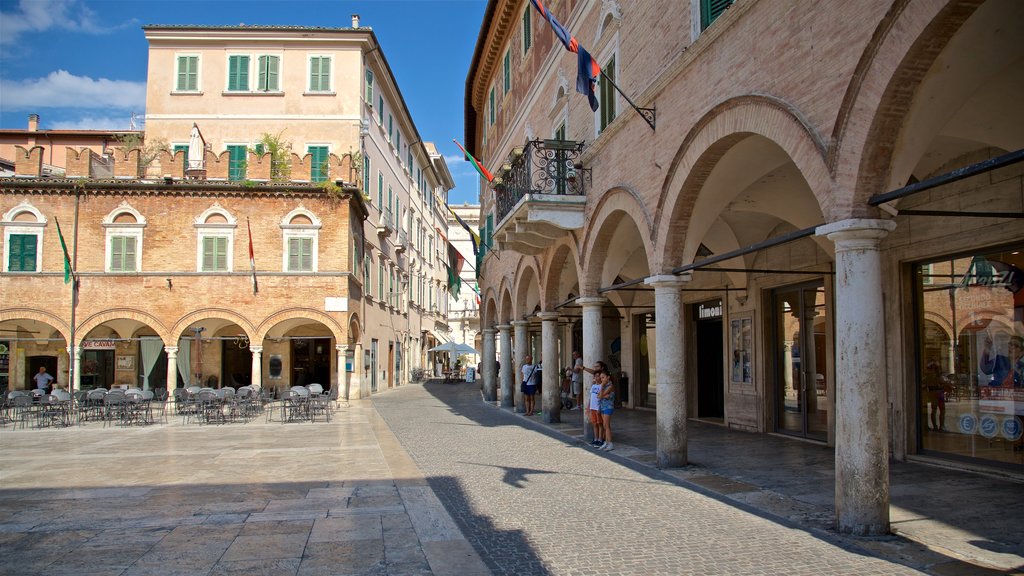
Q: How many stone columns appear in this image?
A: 11